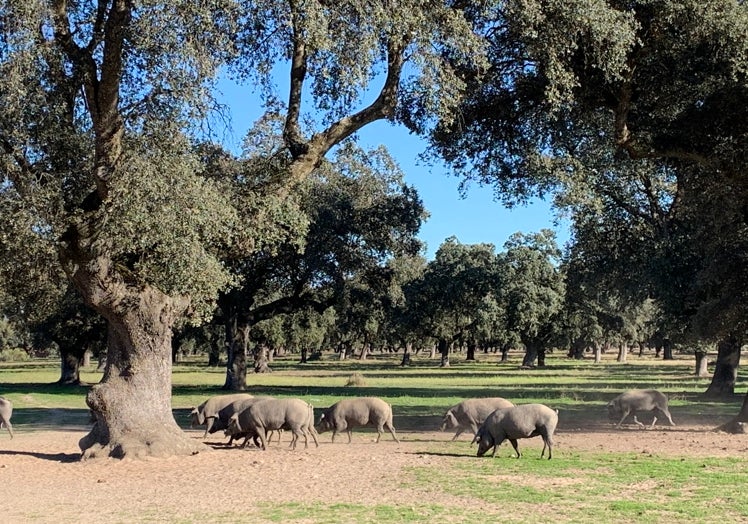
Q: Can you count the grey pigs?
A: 8